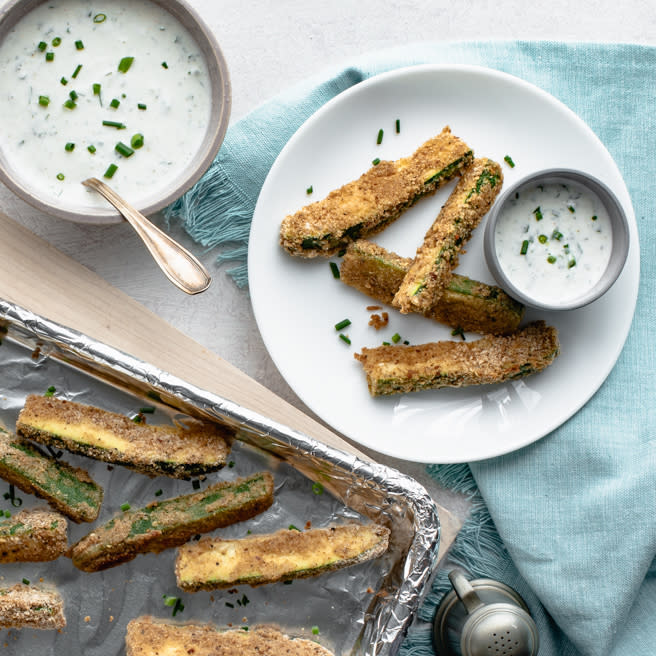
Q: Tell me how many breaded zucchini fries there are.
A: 11